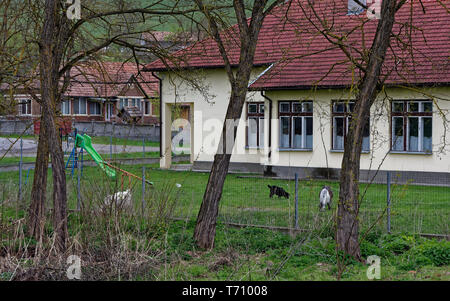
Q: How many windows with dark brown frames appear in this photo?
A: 4